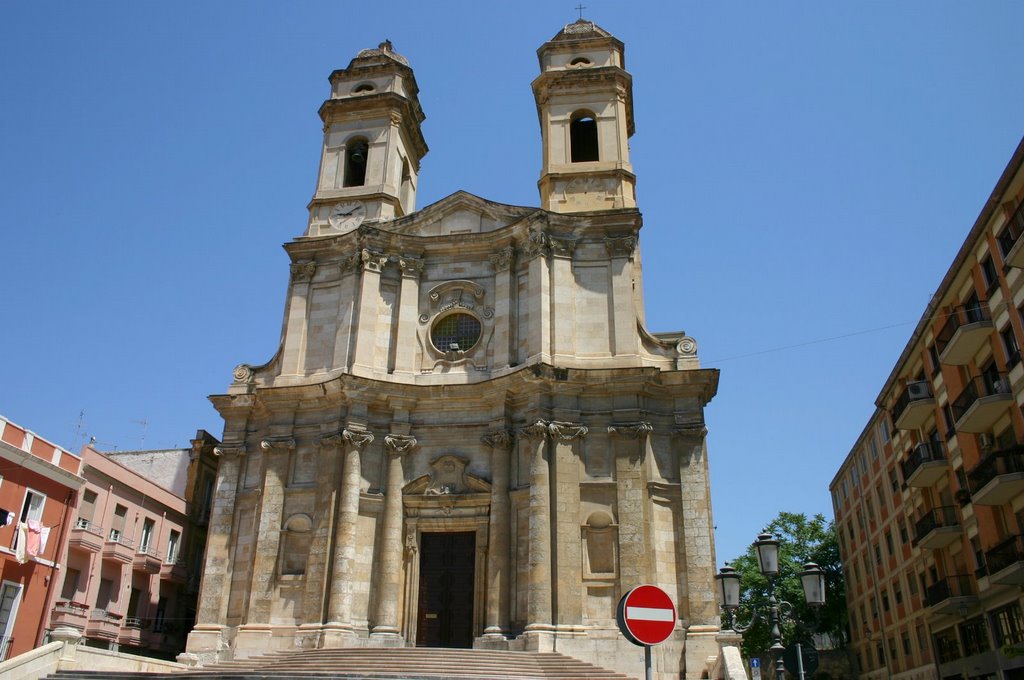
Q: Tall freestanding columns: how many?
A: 4